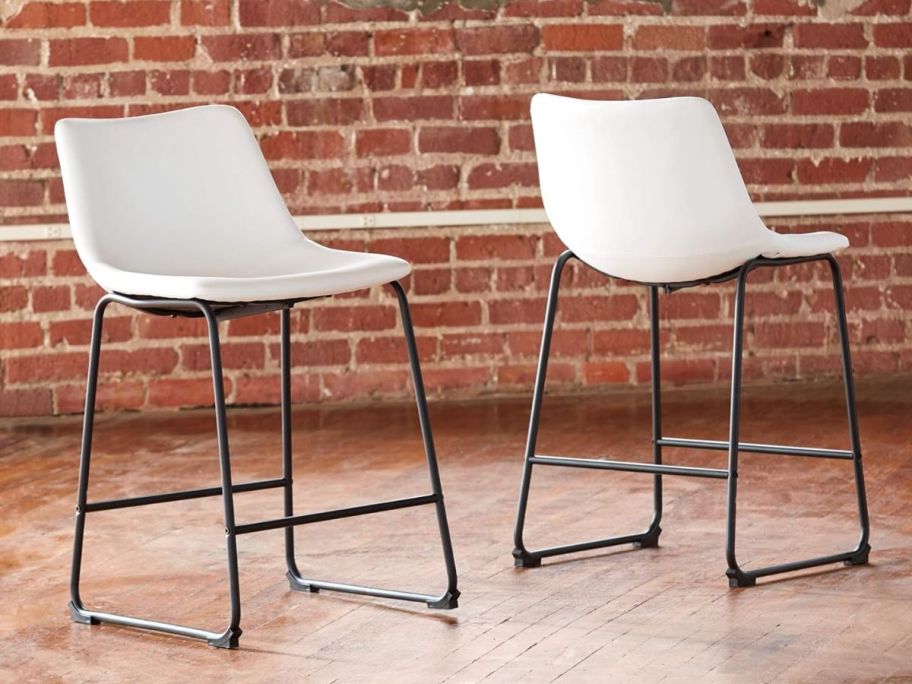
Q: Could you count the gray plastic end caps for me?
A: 8